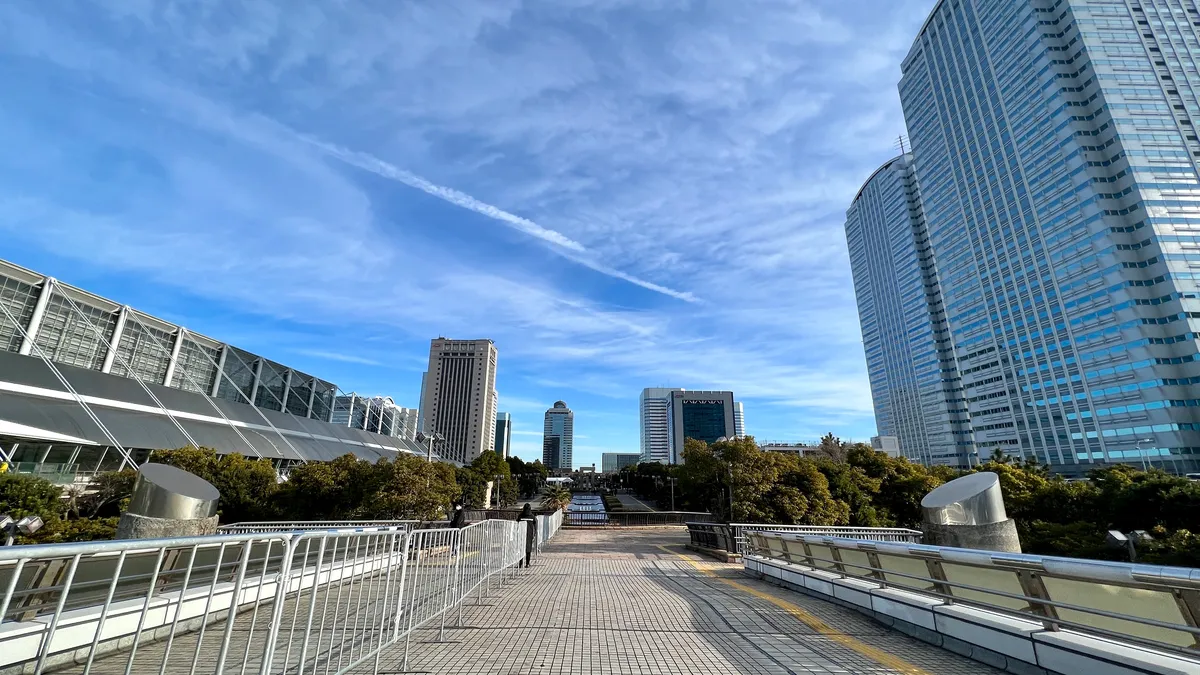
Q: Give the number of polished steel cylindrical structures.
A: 2